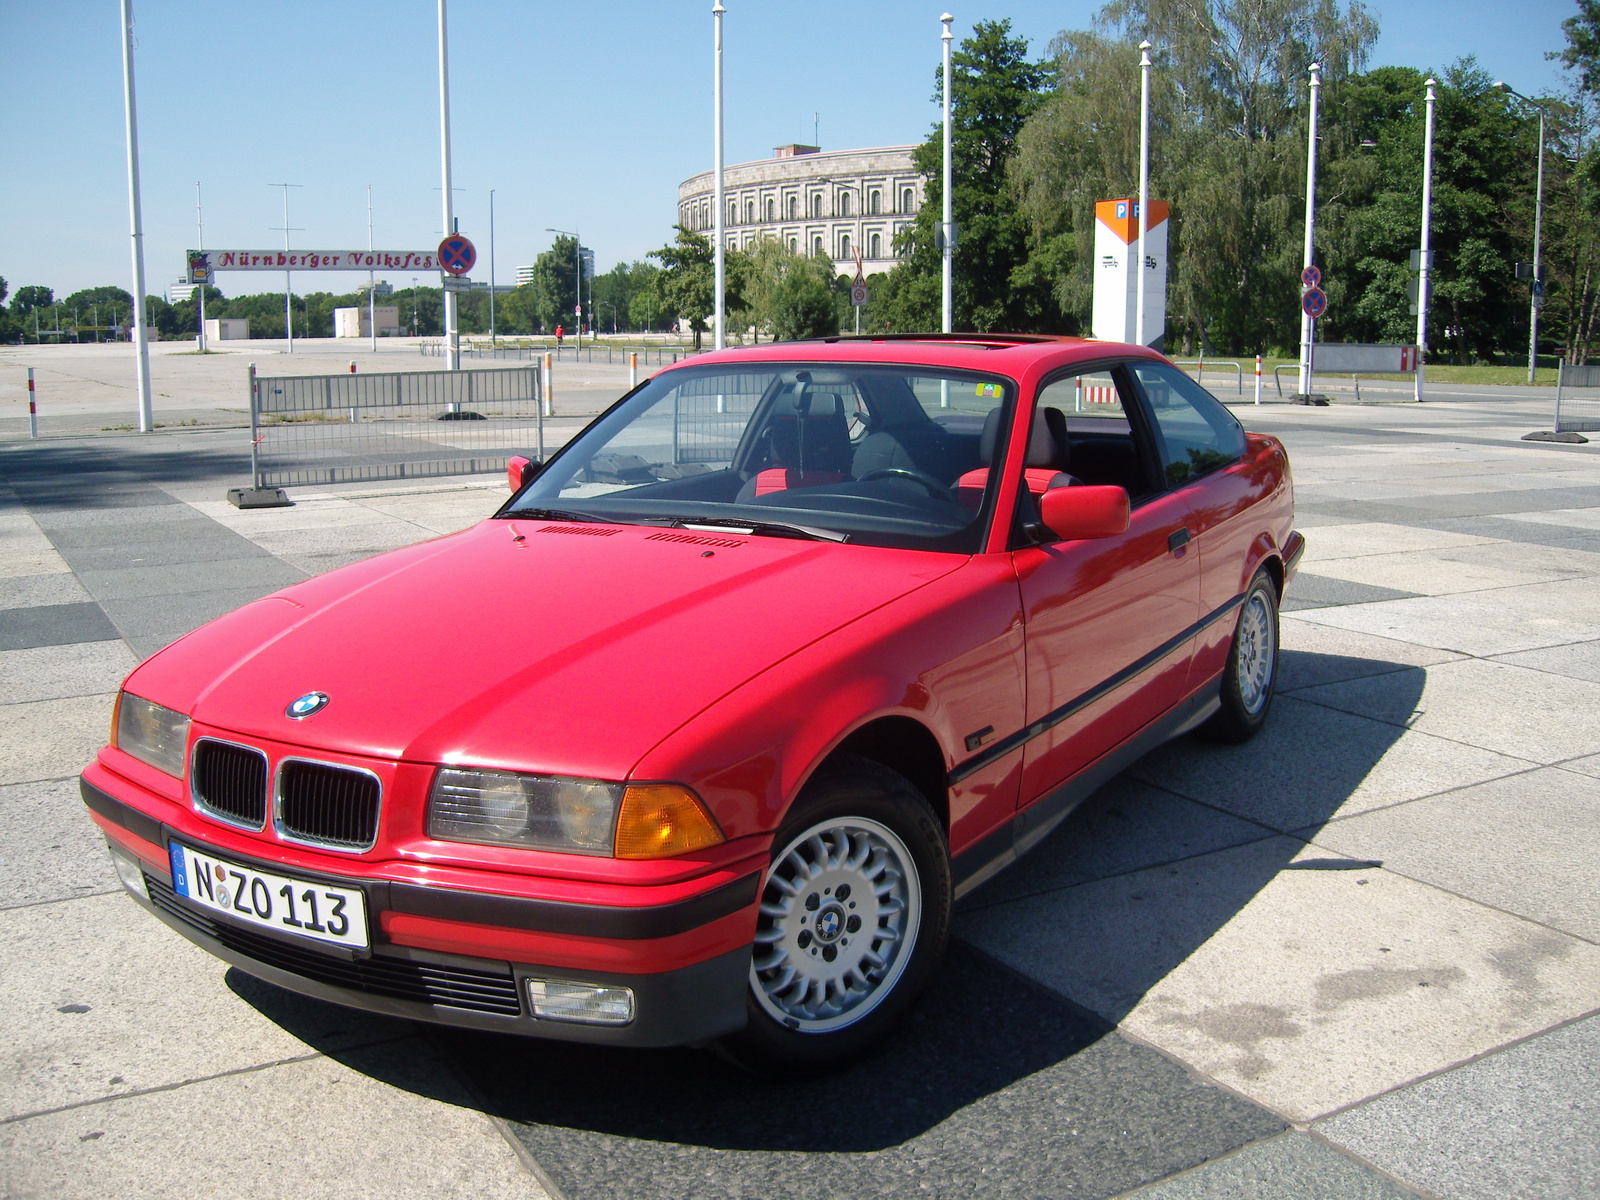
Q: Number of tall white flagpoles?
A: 7